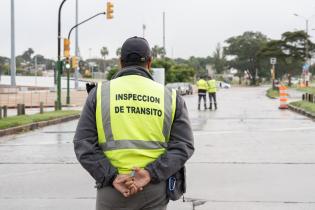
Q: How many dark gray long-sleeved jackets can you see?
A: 1